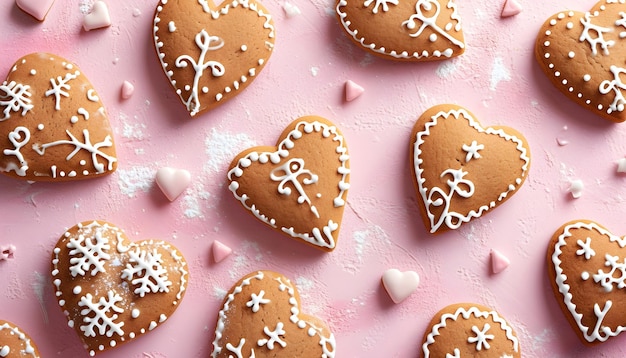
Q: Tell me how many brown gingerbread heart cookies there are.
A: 11